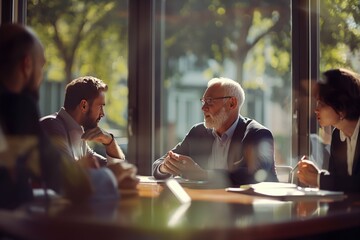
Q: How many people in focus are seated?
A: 3